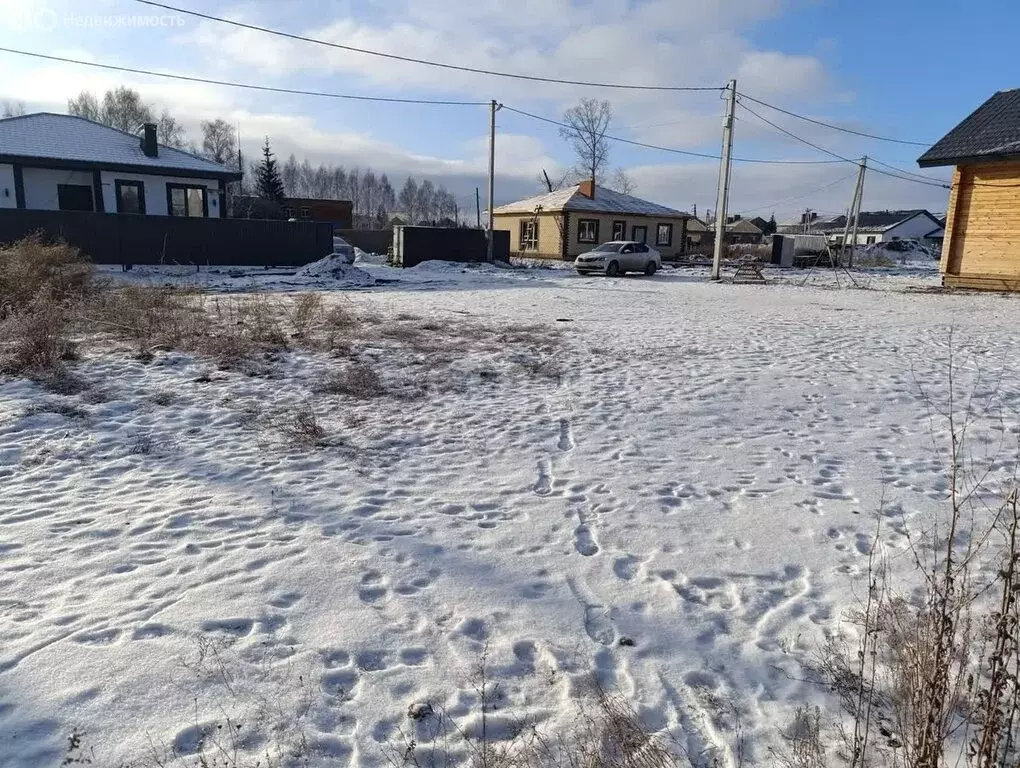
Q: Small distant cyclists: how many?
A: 0